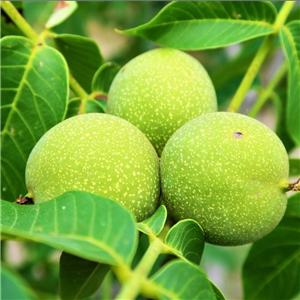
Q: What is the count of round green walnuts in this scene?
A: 3